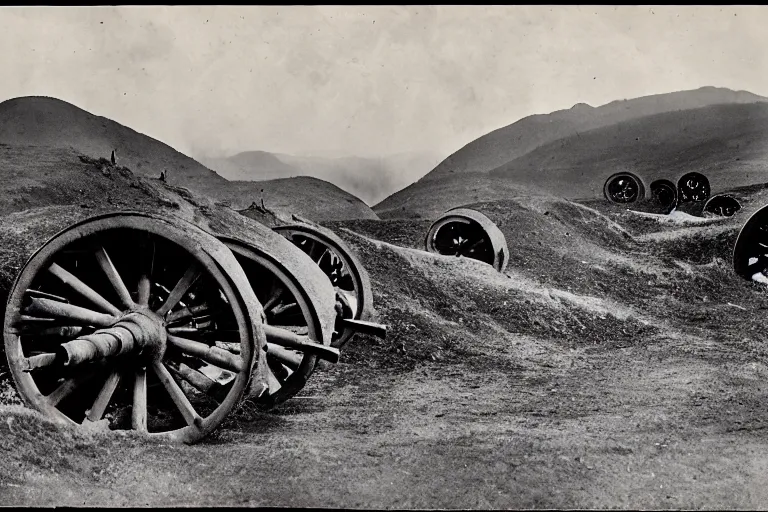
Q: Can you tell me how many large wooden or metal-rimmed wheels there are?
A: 9